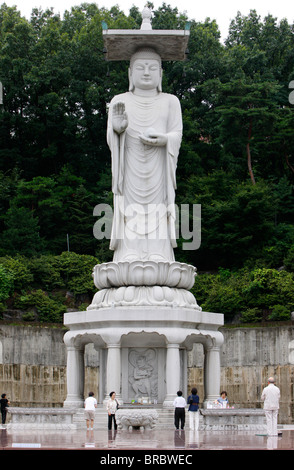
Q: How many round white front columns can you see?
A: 4